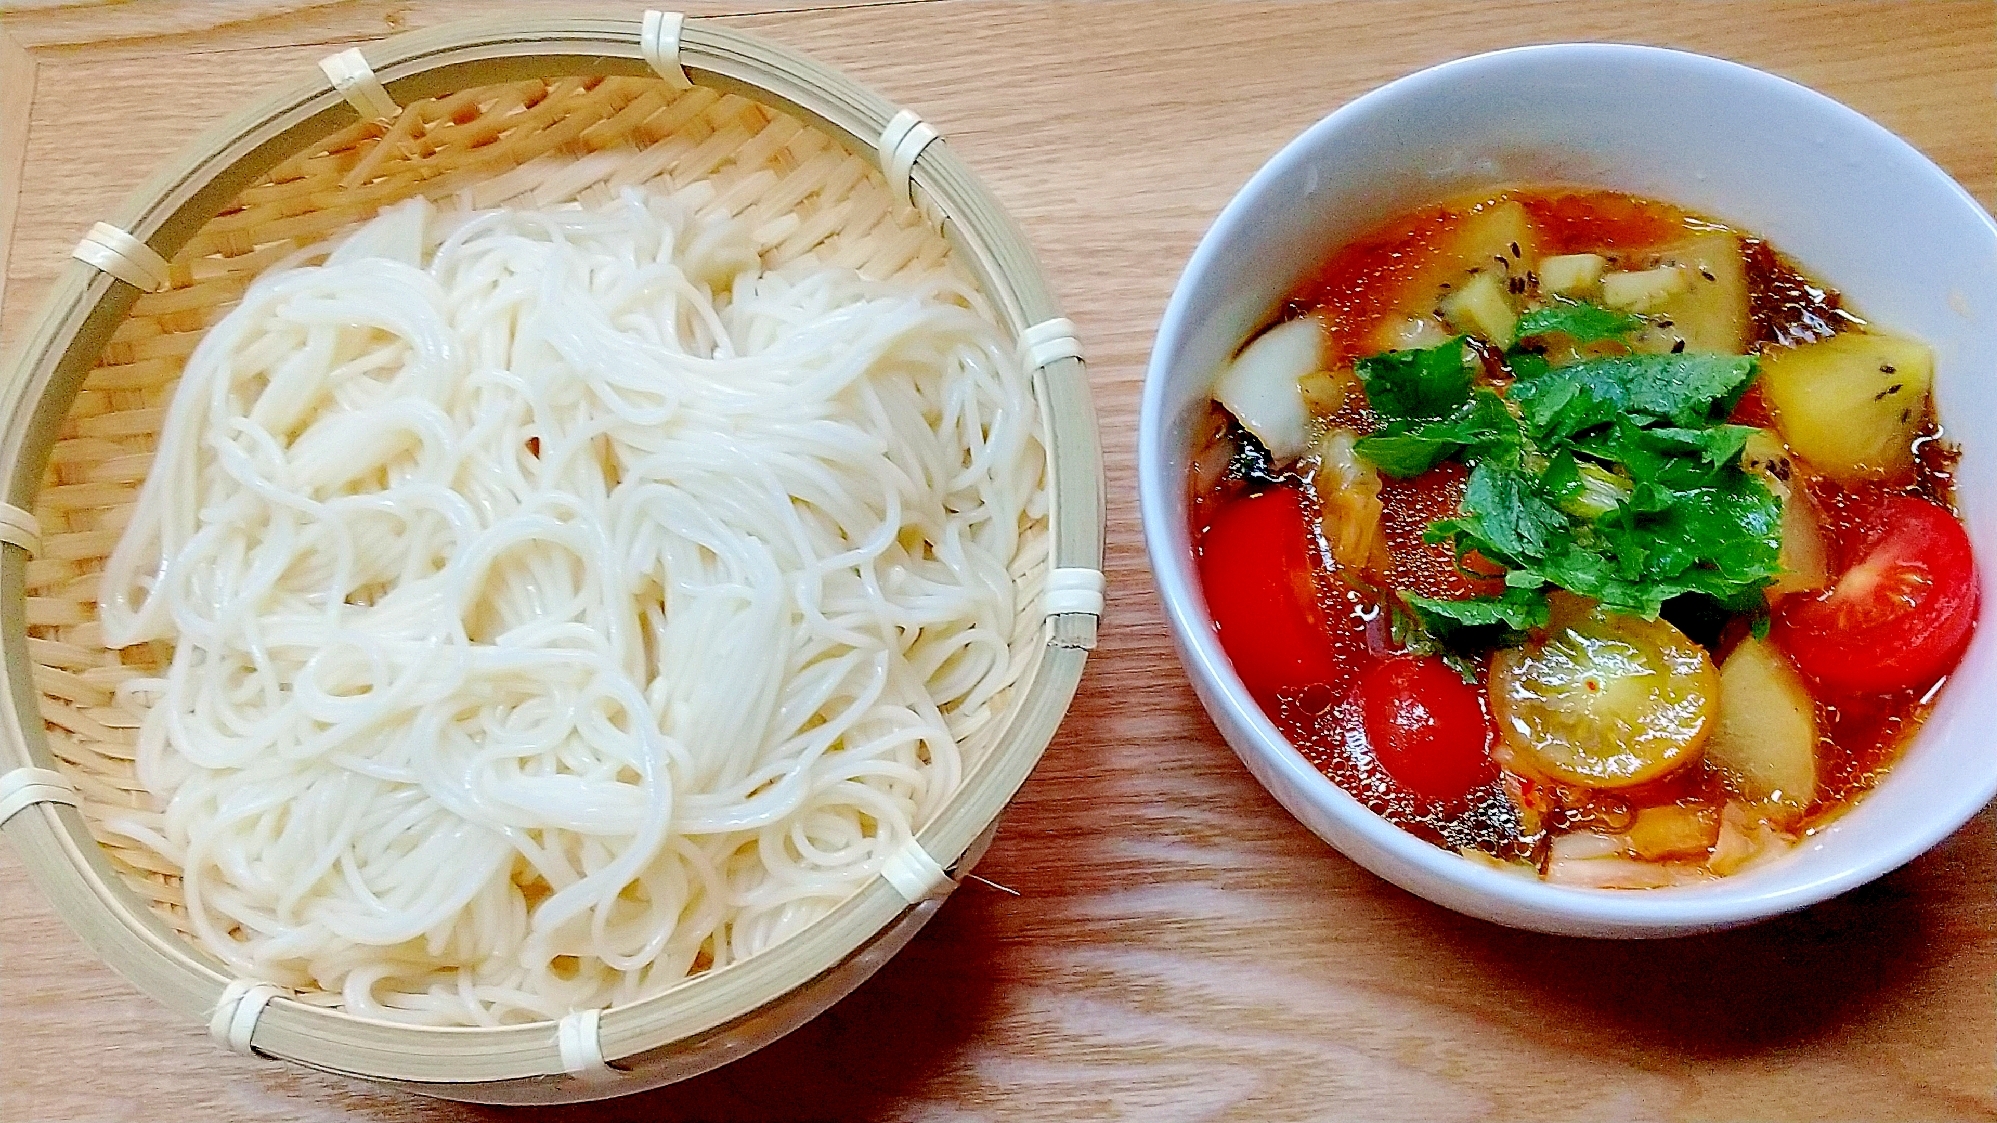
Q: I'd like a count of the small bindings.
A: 11